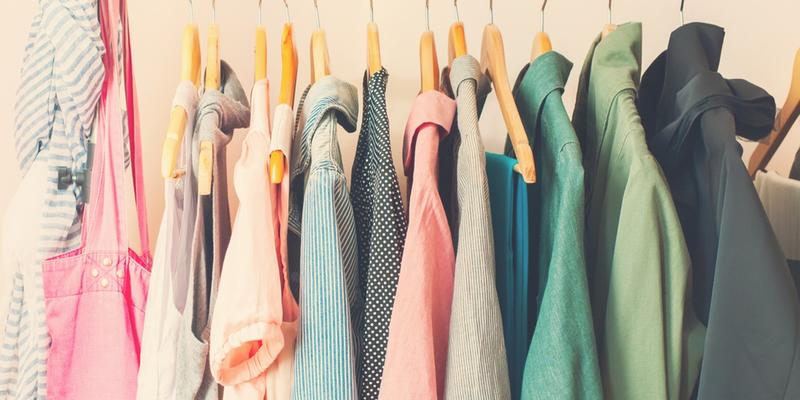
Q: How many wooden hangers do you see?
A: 12